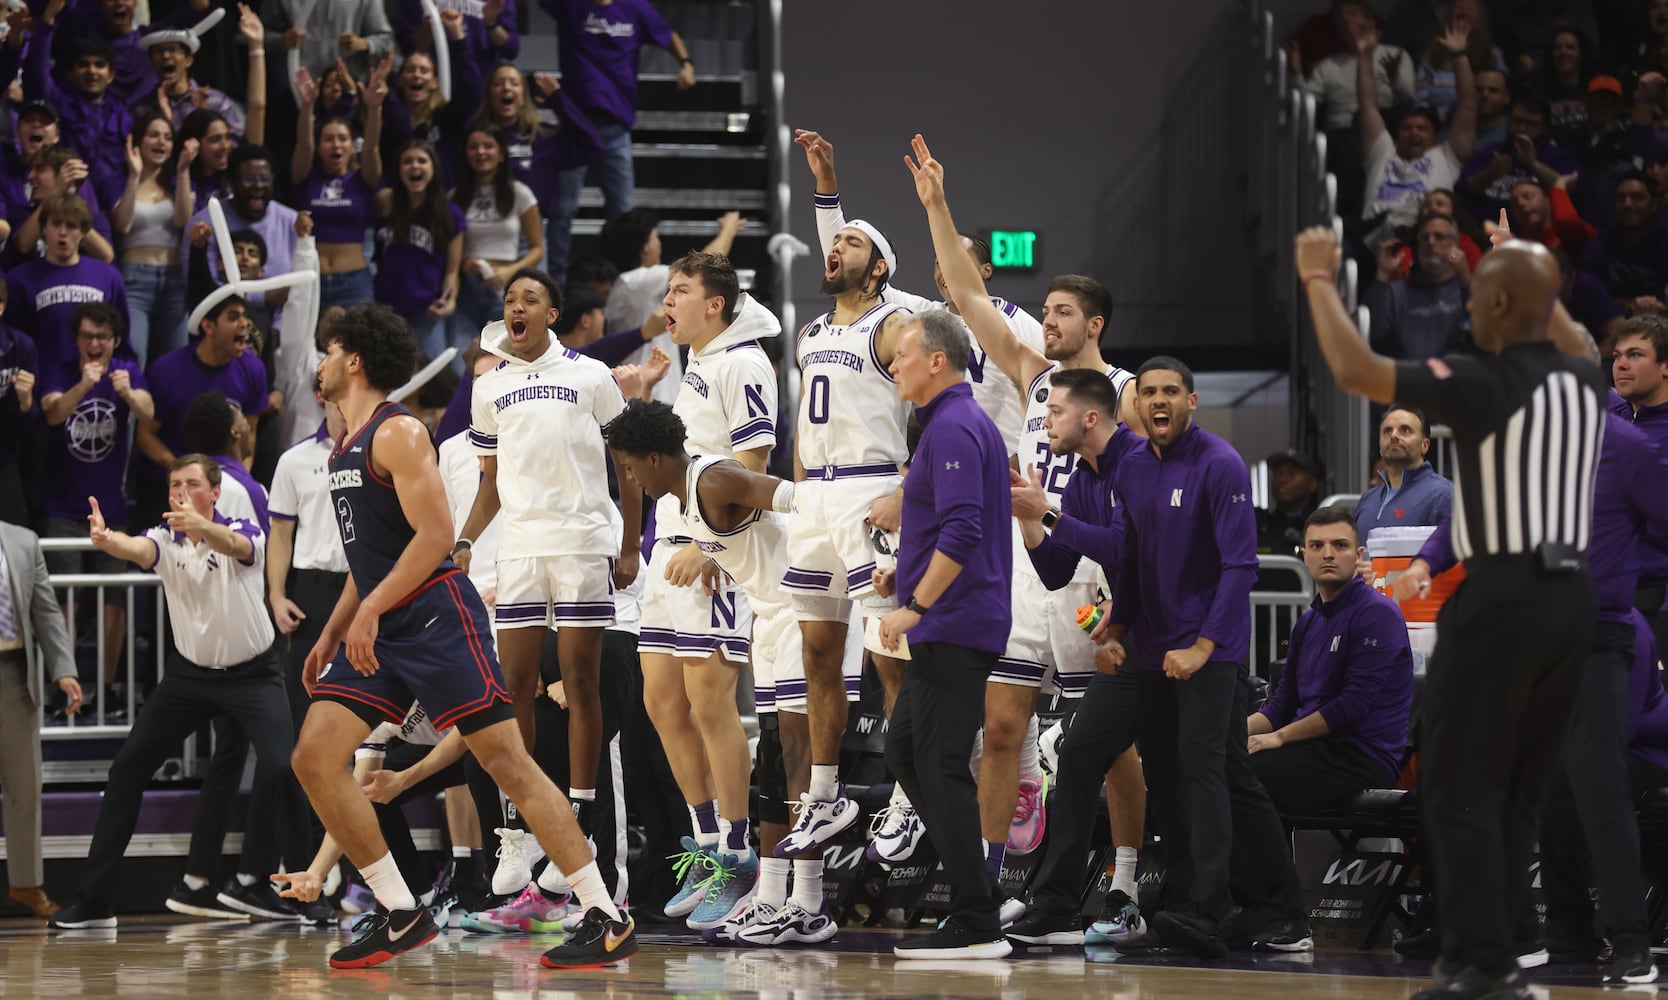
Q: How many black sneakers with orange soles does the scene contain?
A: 2